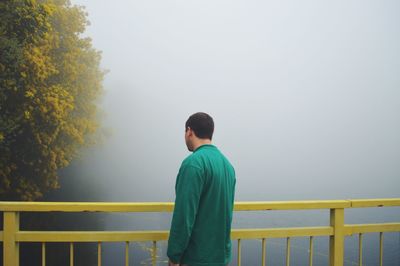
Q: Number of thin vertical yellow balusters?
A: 11